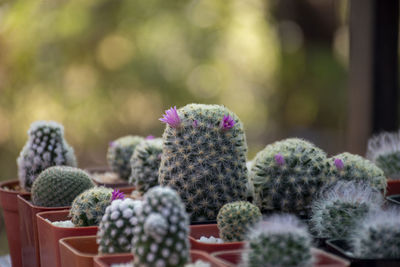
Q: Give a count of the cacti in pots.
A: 15